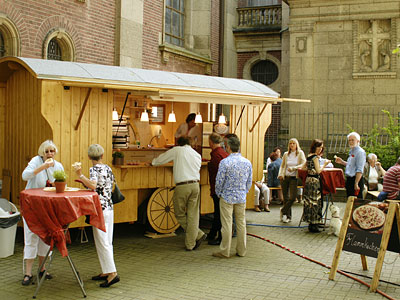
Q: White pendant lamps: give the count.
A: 5